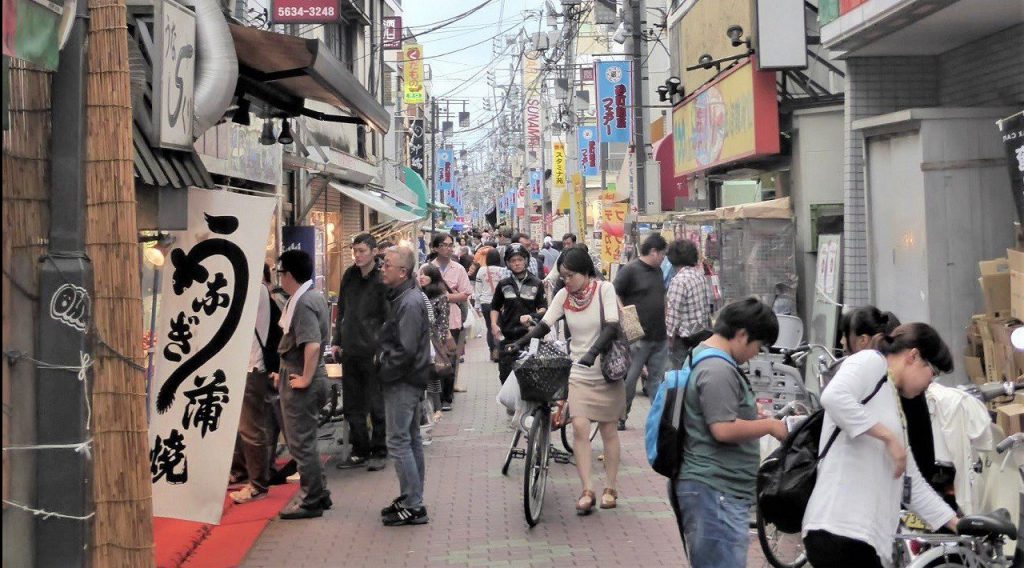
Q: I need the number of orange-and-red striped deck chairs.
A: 0